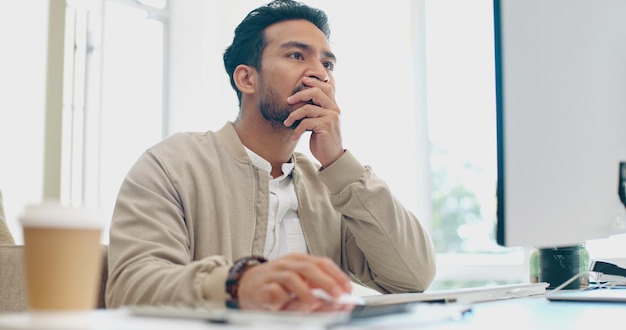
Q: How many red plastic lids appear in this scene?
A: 0